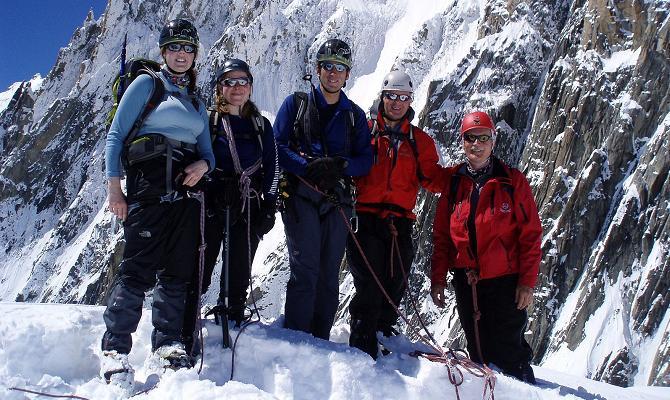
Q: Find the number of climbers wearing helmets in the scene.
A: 5